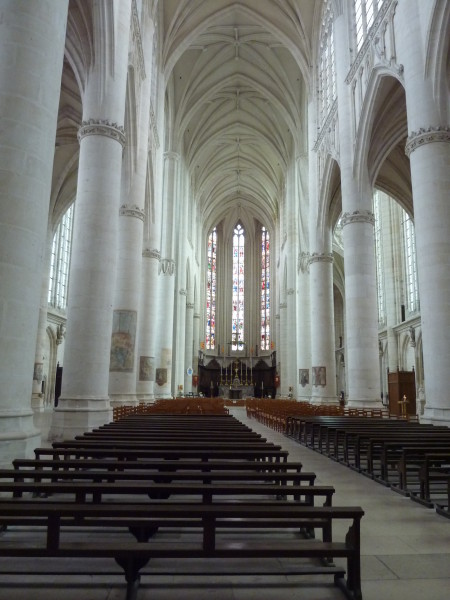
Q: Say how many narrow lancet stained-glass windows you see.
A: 3